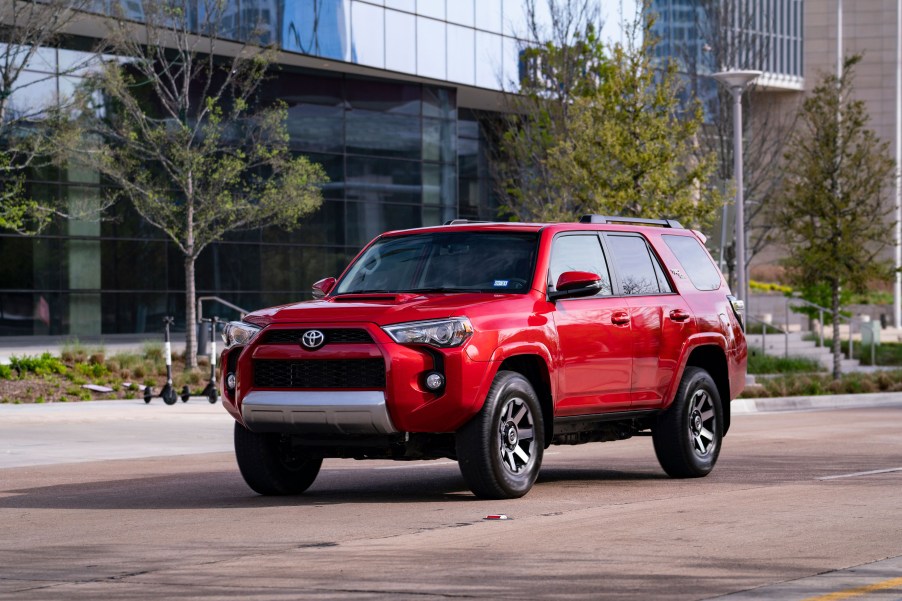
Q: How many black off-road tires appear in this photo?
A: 3